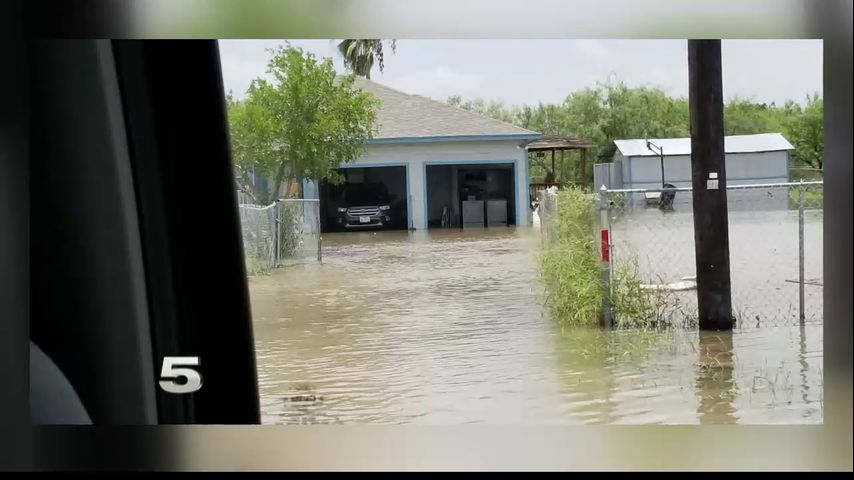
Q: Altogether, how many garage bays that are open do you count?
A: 2